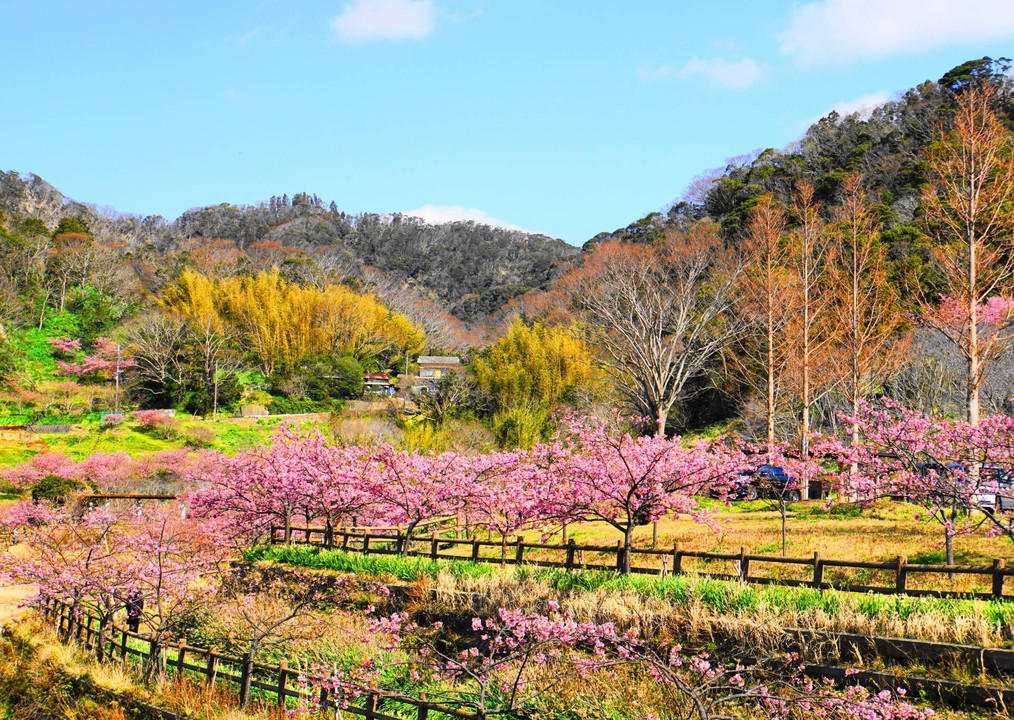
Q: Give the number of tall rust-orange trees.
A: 4